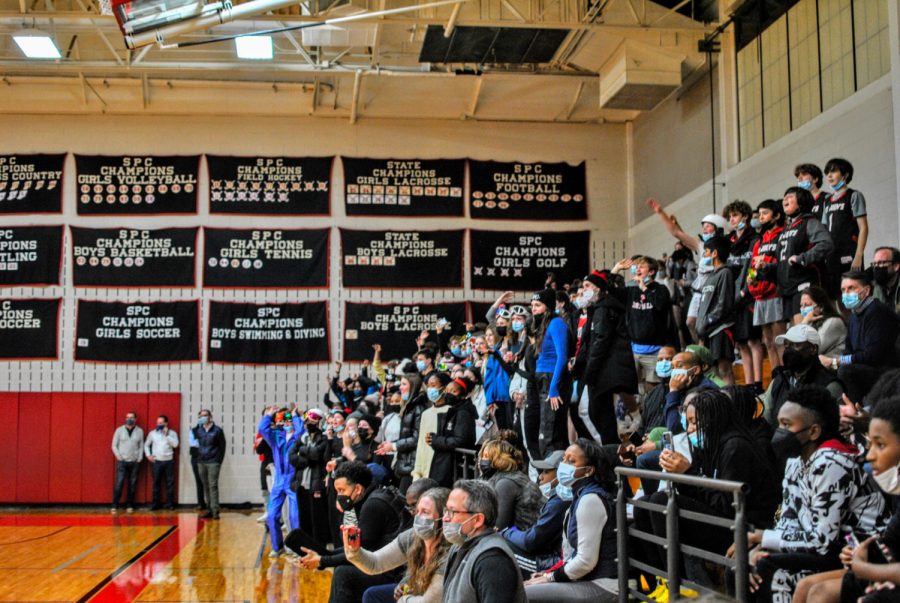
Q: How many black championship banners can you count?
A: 15